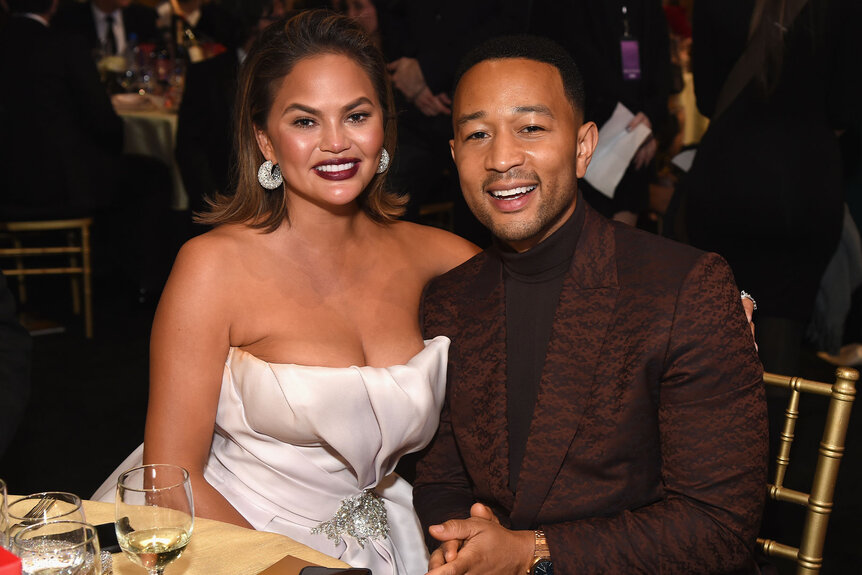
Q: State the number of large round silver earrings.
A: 2